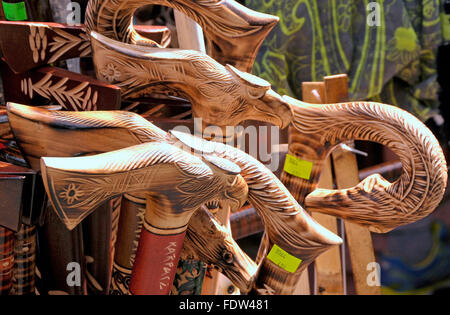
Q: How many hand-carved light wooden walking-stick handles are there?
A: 6